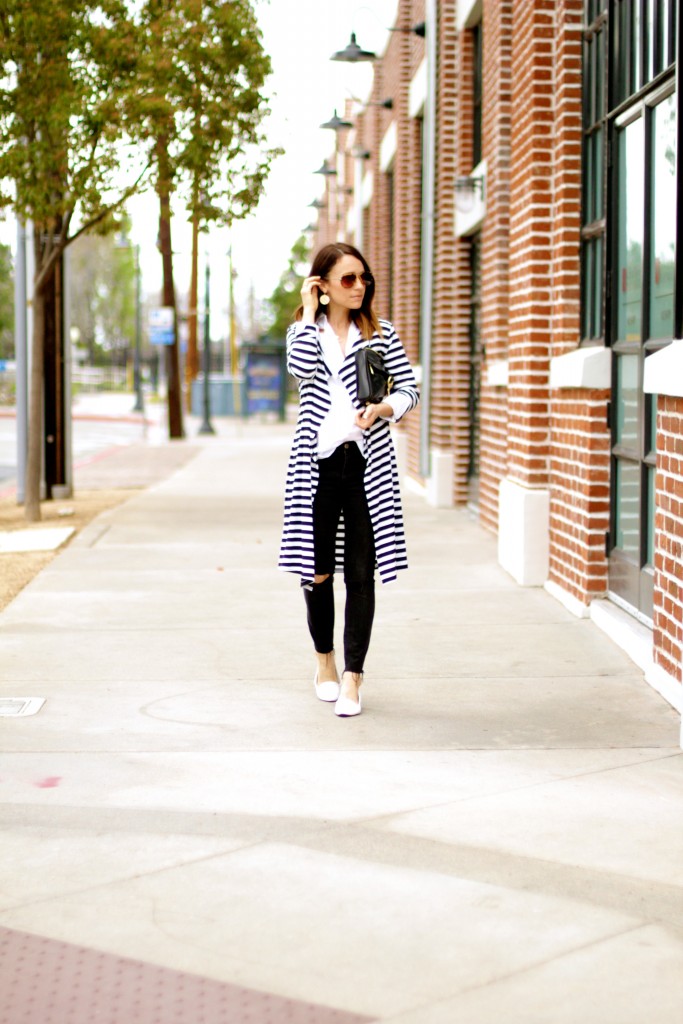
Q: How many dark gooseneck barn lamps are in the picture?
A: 5